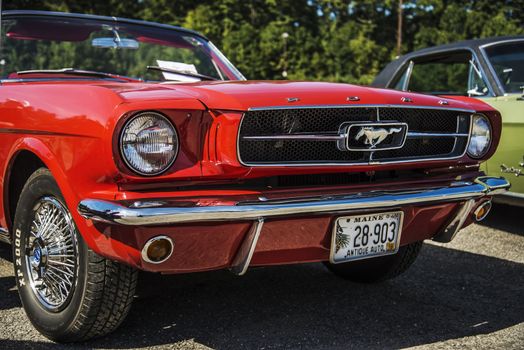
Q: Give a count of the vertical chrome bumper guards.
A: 2